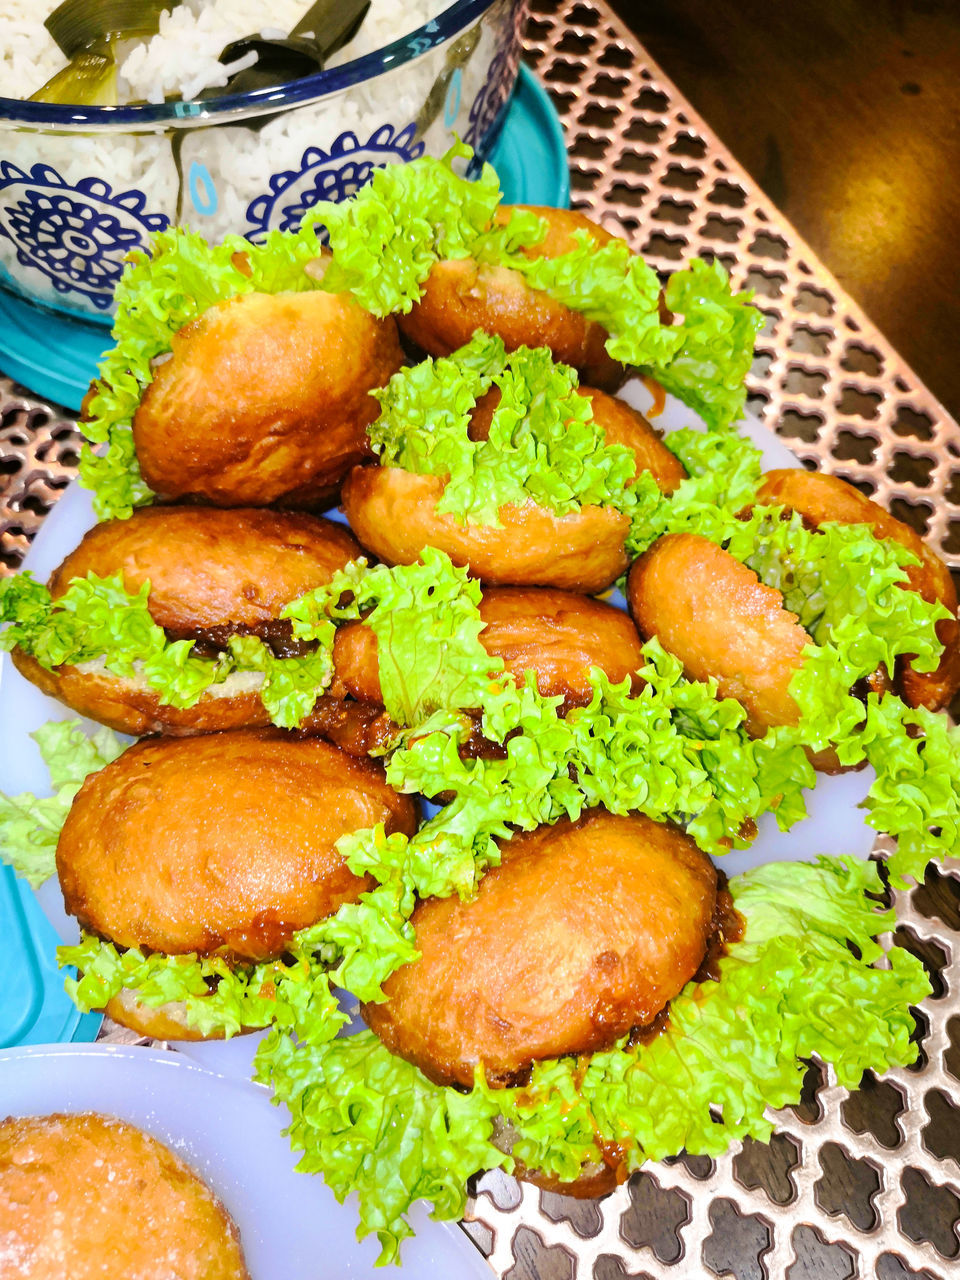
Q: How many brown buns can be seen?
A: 9